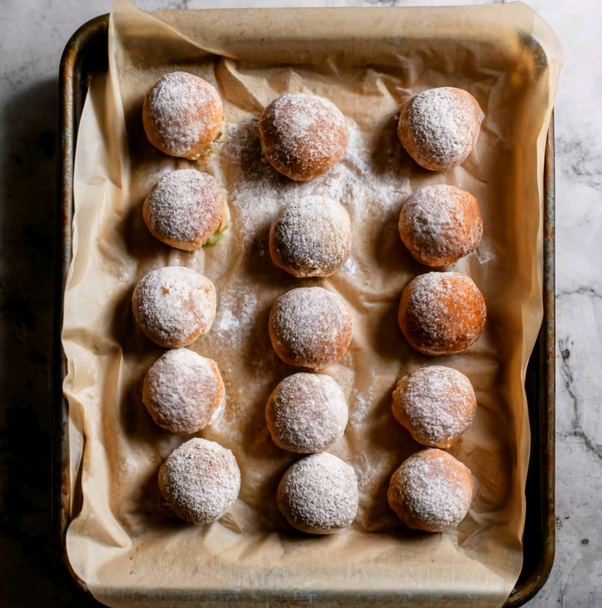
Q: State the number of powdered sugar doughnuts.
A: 15